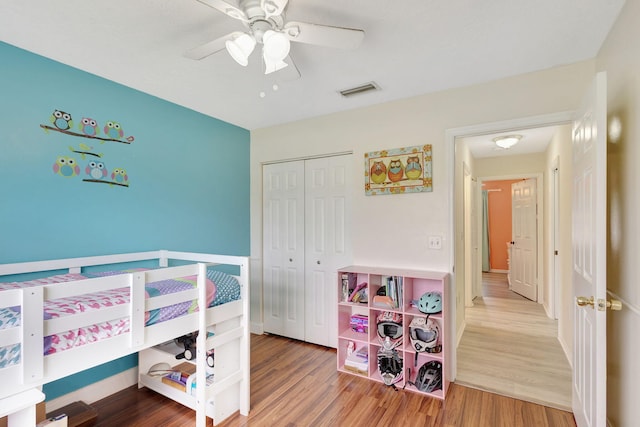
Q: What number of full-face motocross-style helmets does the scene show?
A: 3